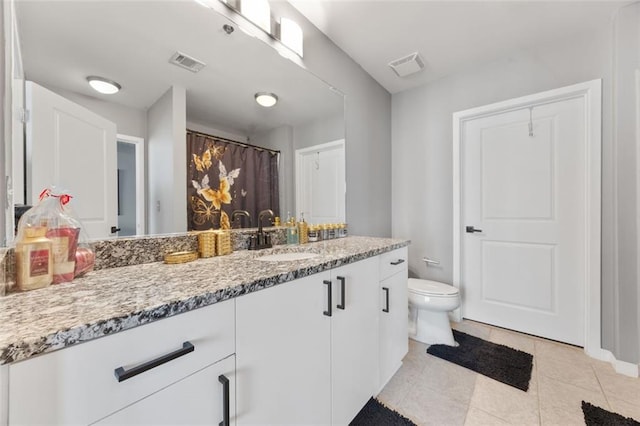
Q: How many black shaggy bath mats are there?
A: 3